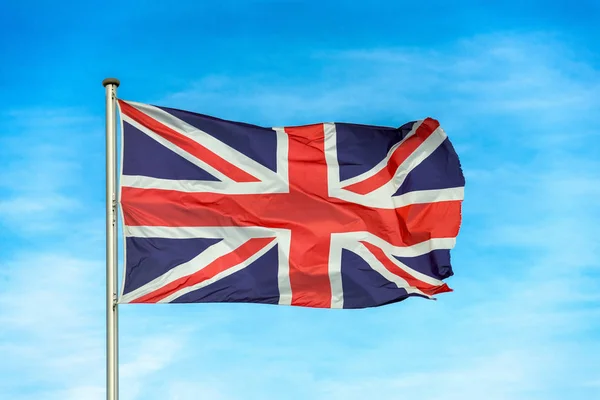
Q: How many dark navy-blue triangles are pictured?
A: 8